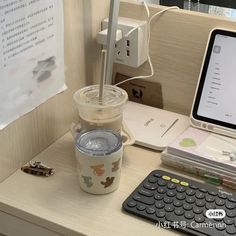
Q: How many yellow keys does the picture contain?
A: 3